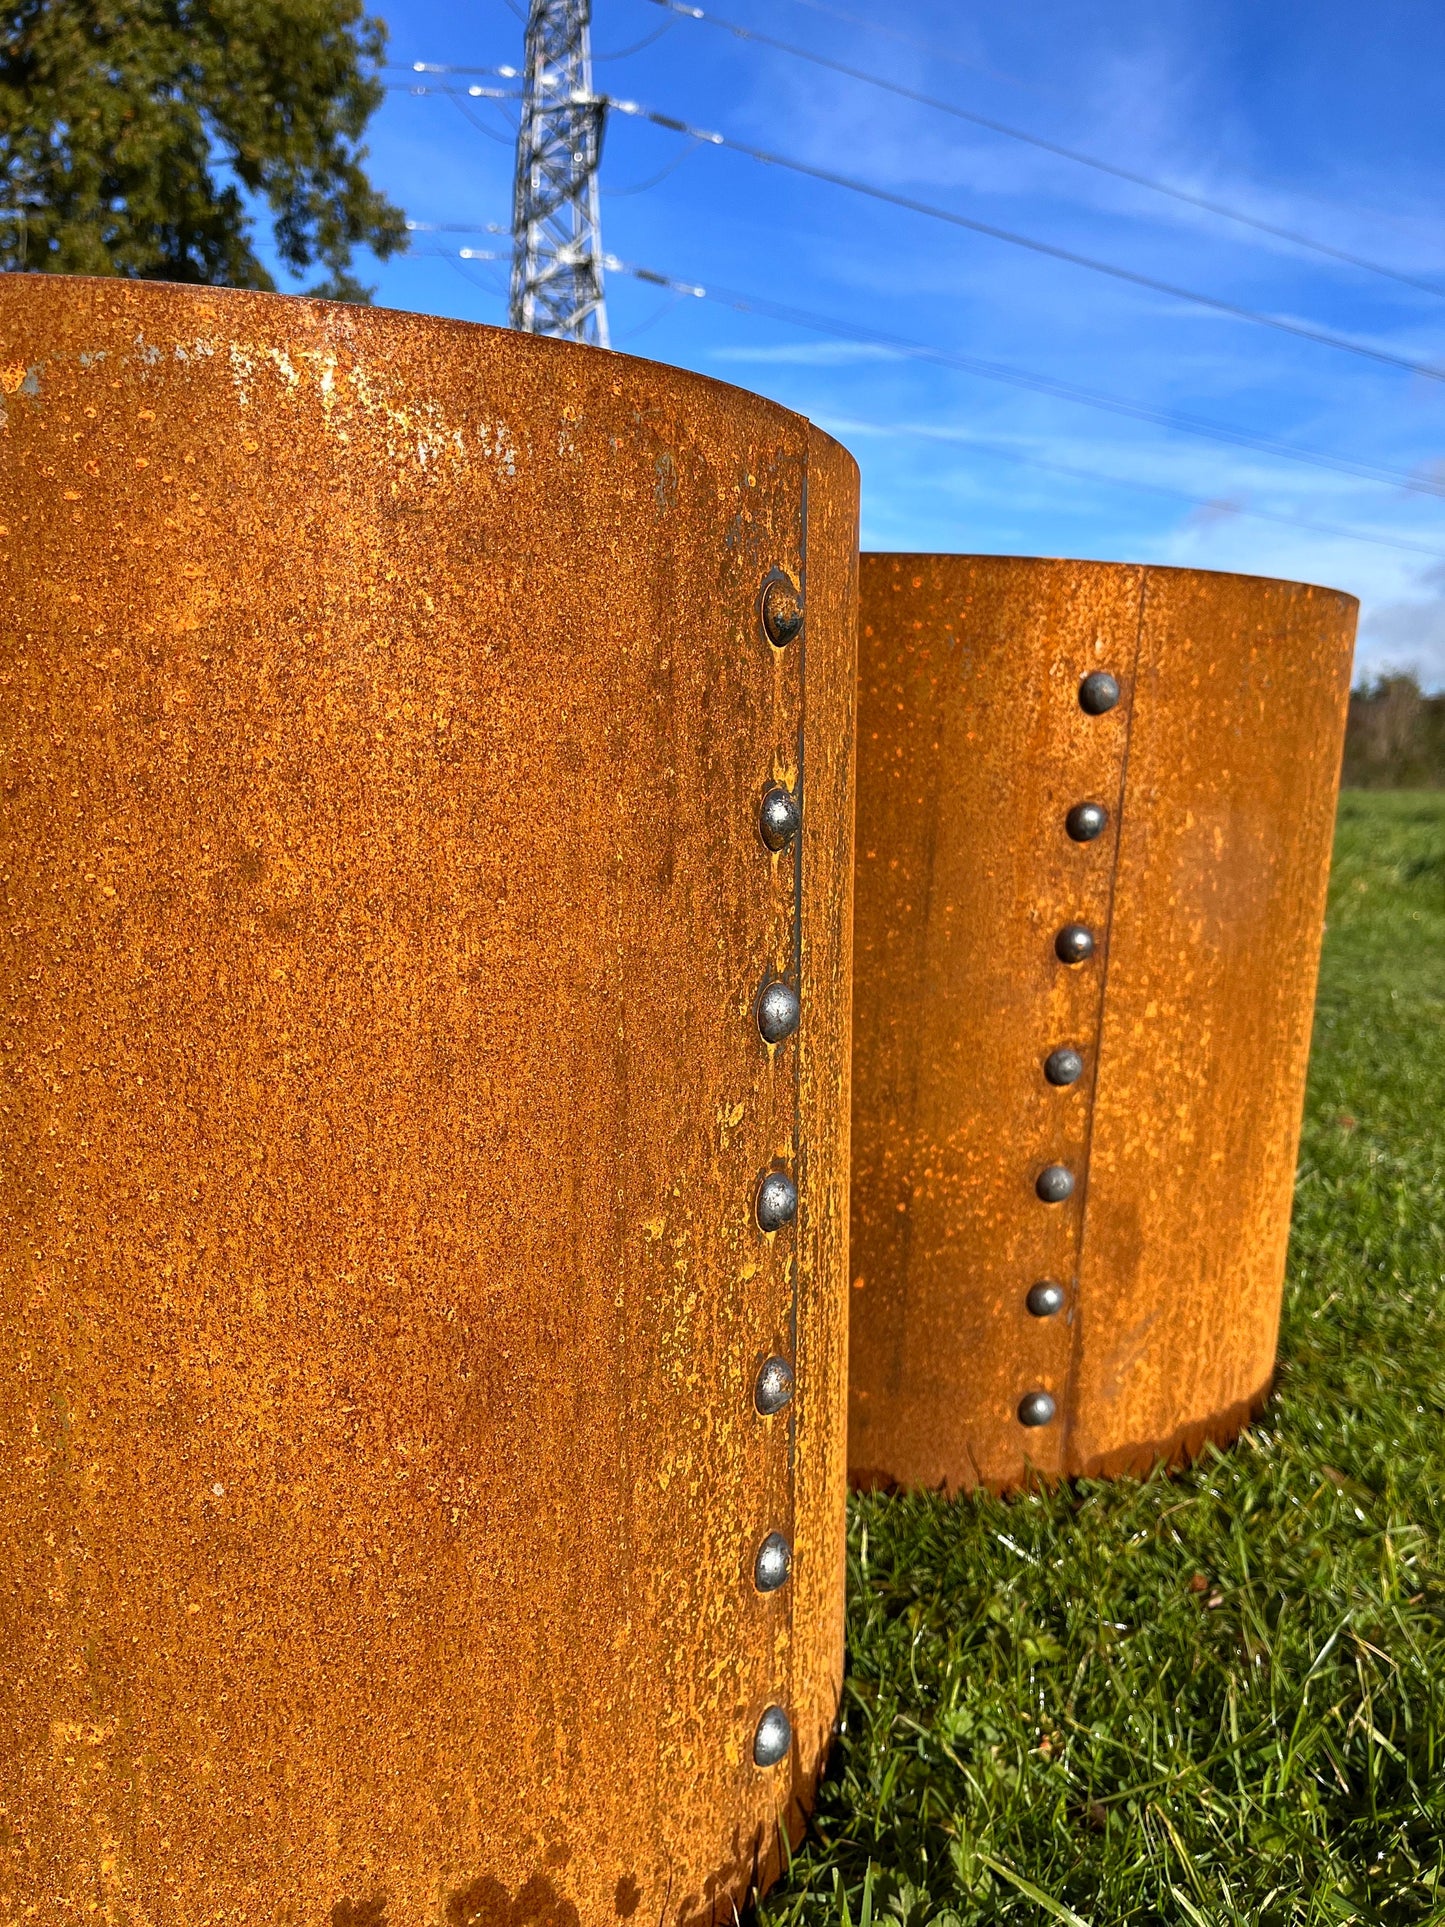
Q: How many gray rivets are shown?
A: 14